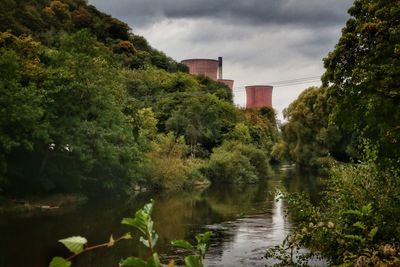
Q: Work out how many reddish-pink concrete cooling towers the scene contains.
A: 3